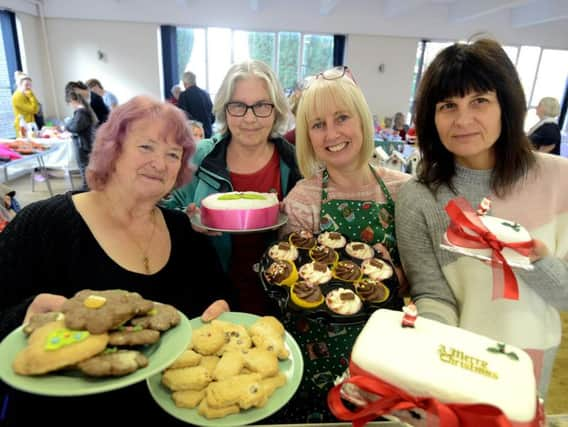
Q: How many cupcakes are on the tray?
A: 12